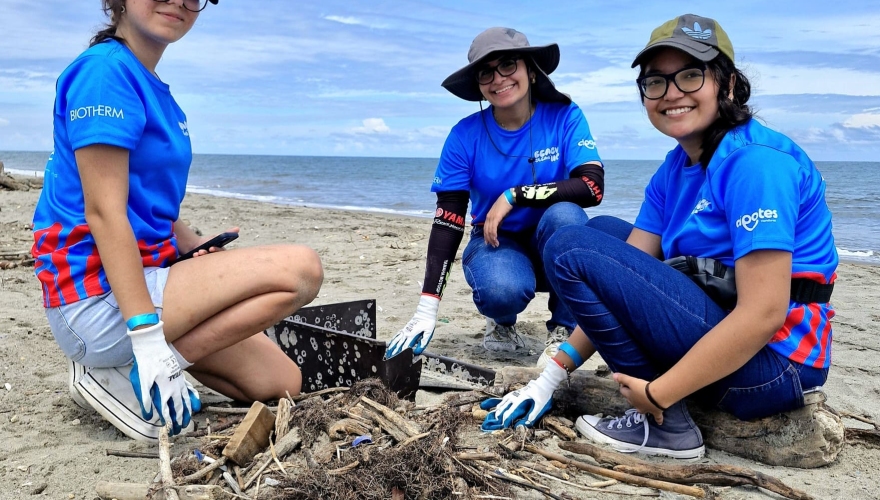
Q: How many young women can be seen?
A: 3